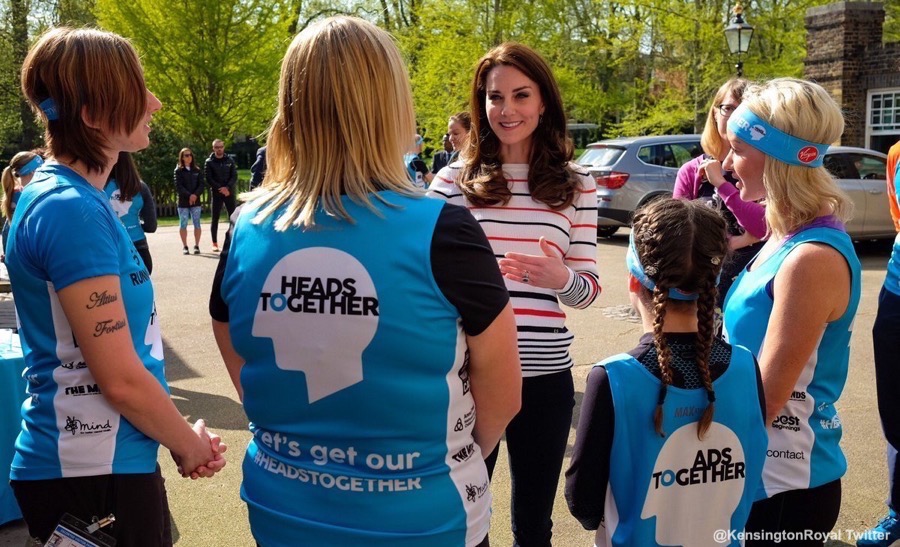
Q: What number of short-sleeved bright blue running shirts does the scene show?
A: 1